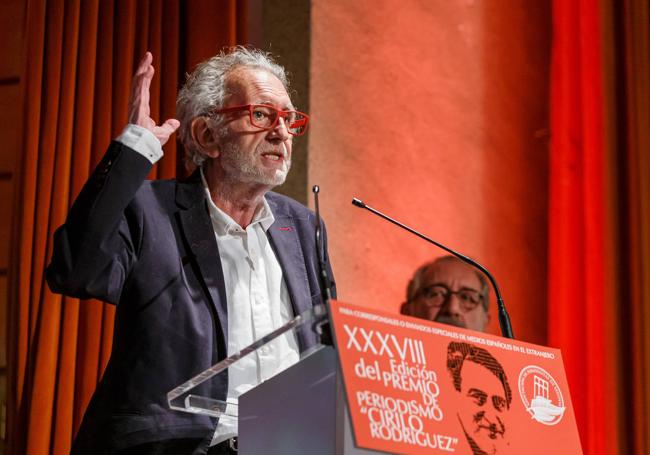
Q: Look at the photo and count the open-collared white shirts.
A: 1